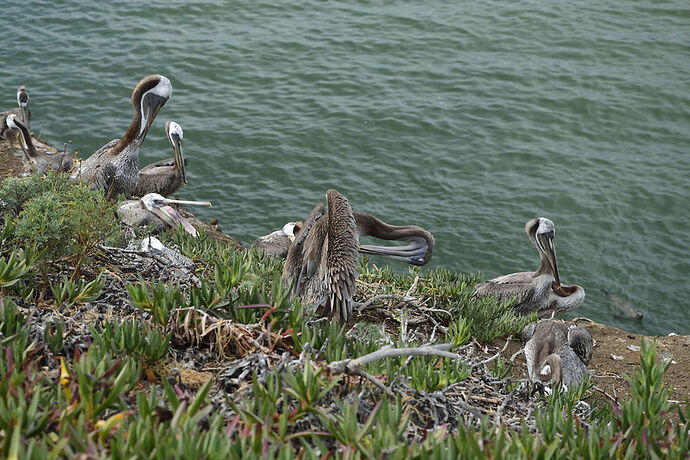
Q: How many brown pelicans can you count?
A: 9